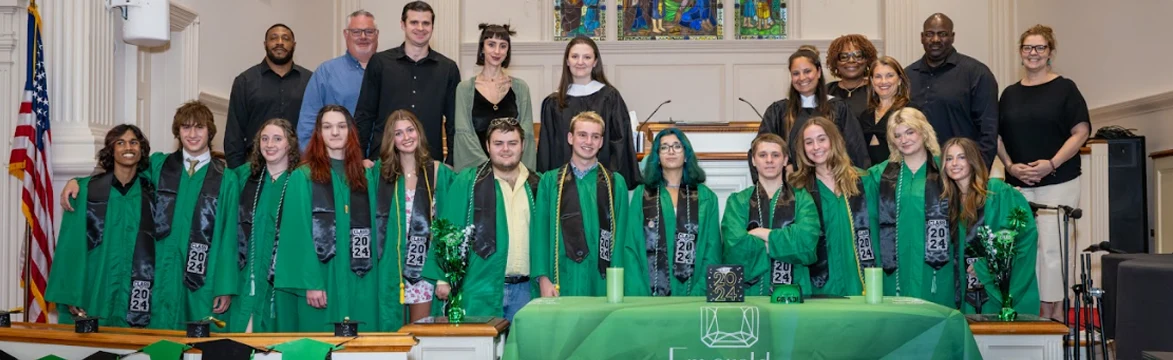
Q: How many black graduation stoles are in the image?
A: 12